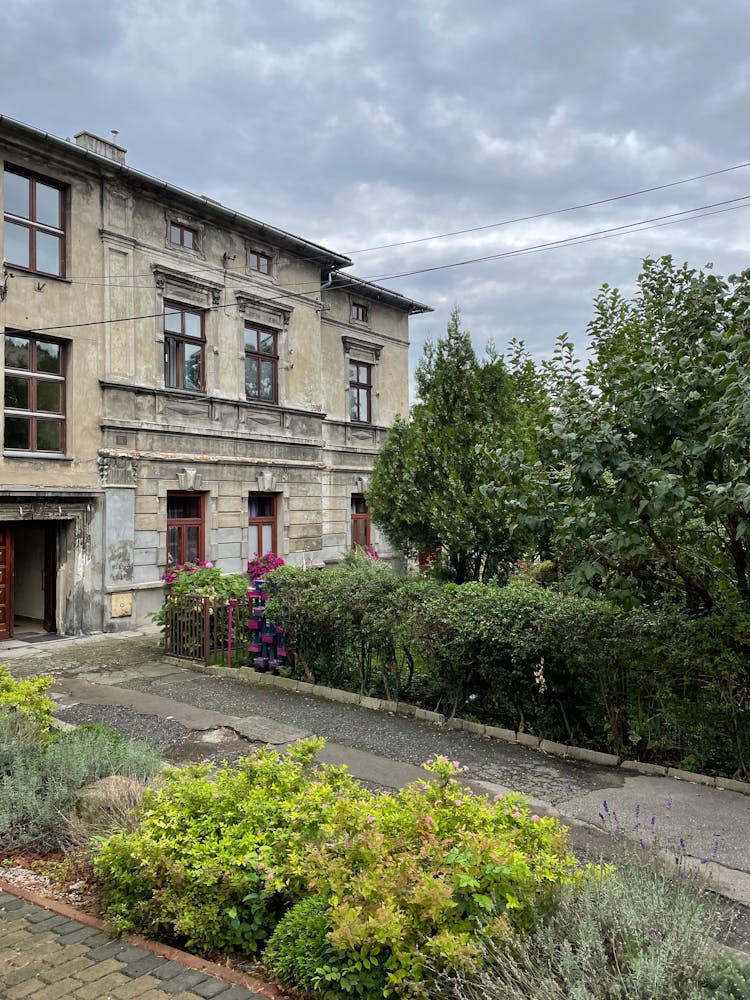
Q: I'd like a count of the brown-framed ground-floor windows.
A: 3